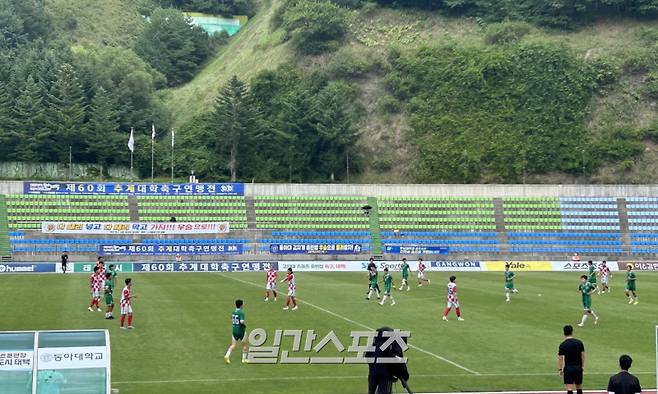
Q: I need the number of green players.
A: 10